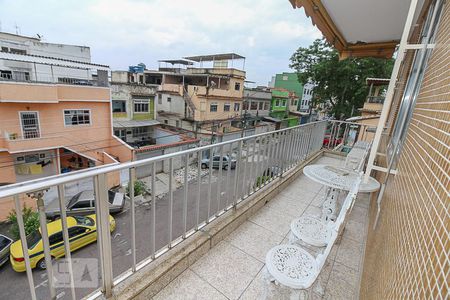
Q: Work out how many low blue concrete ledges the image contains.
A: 0